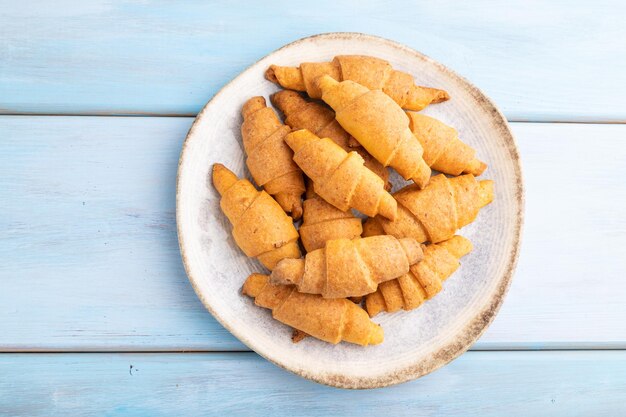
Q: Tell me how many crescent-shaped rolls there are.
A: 12